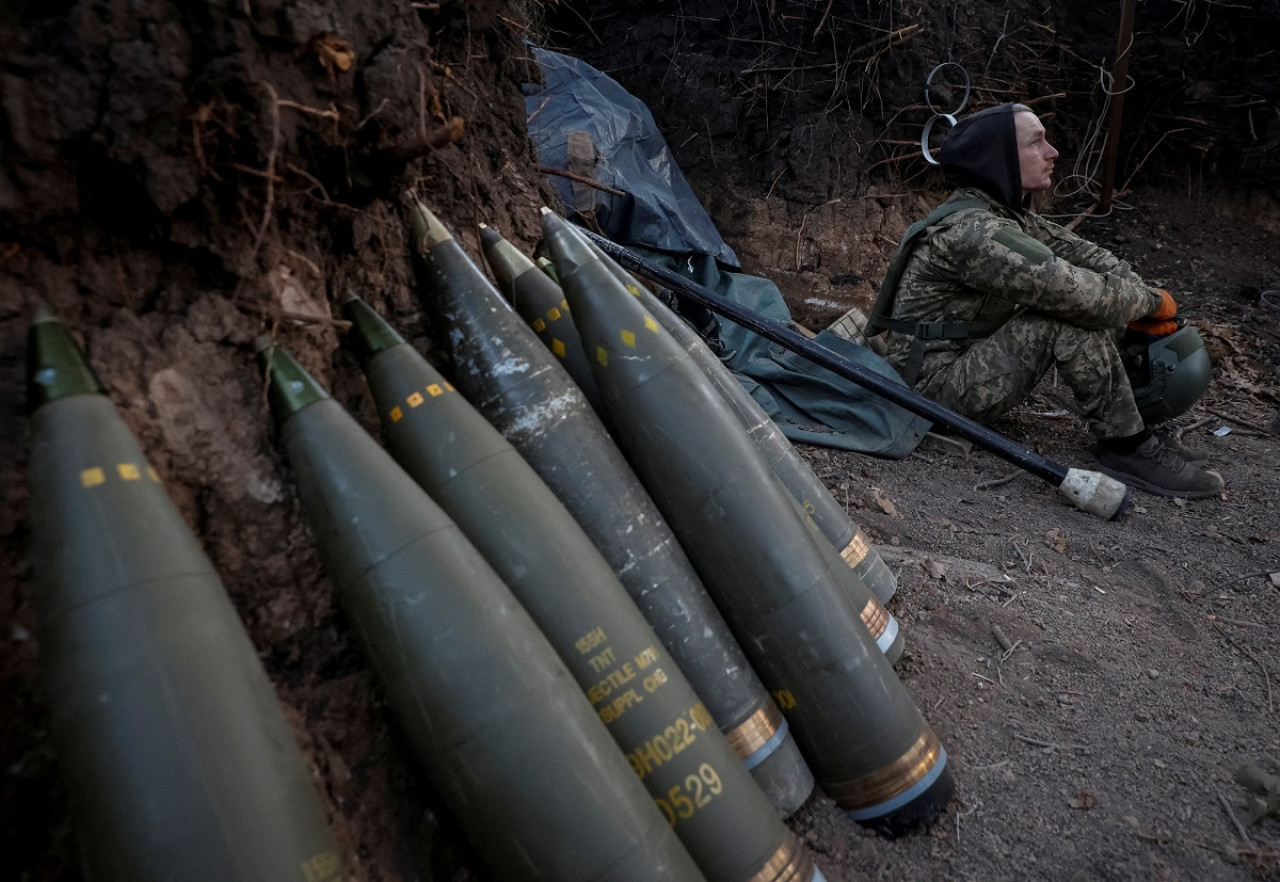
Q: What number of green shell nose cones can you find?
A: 3